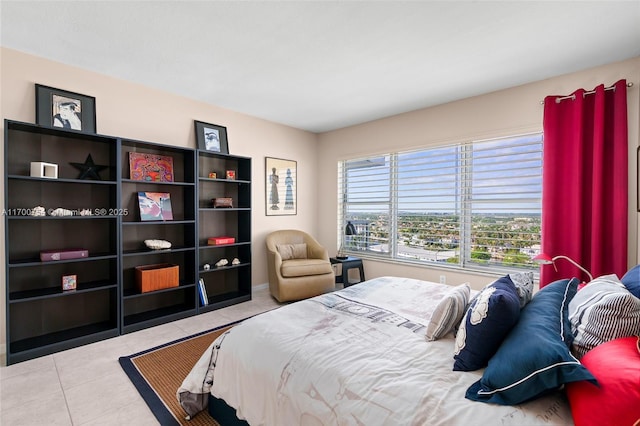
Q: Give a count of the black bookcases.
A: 3